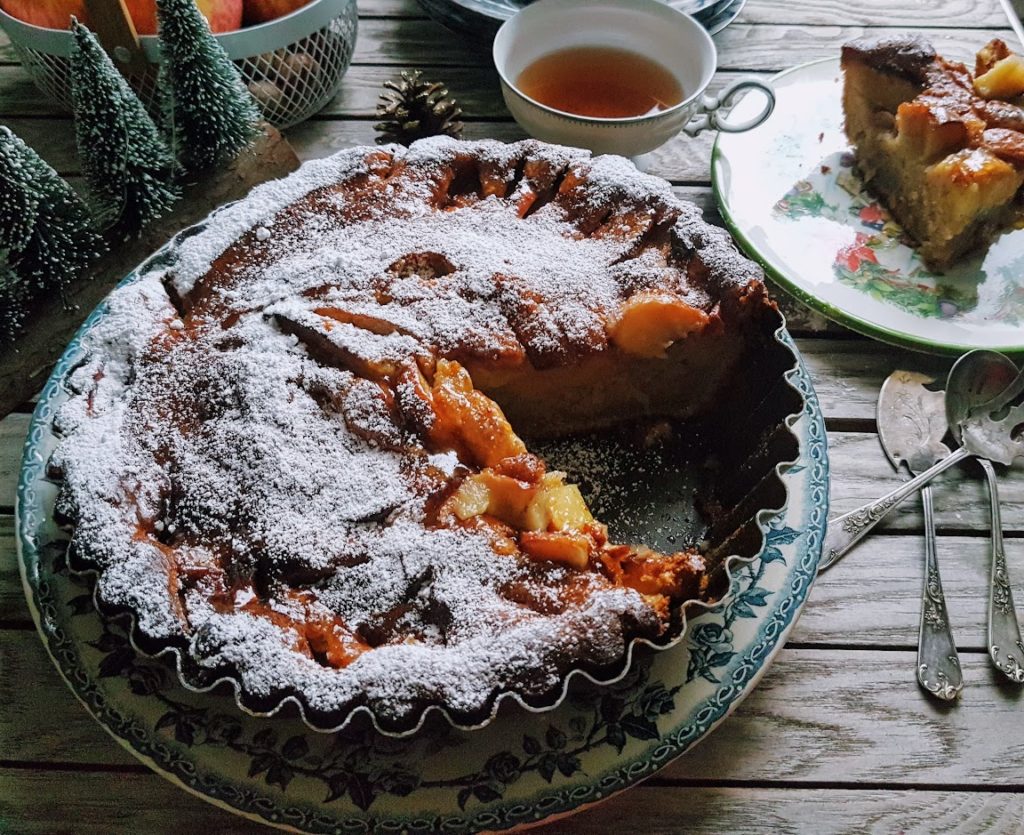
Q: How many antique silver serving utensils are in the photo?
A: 3